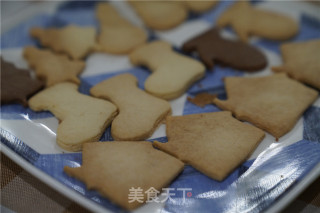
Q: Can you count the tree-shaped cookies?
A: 3